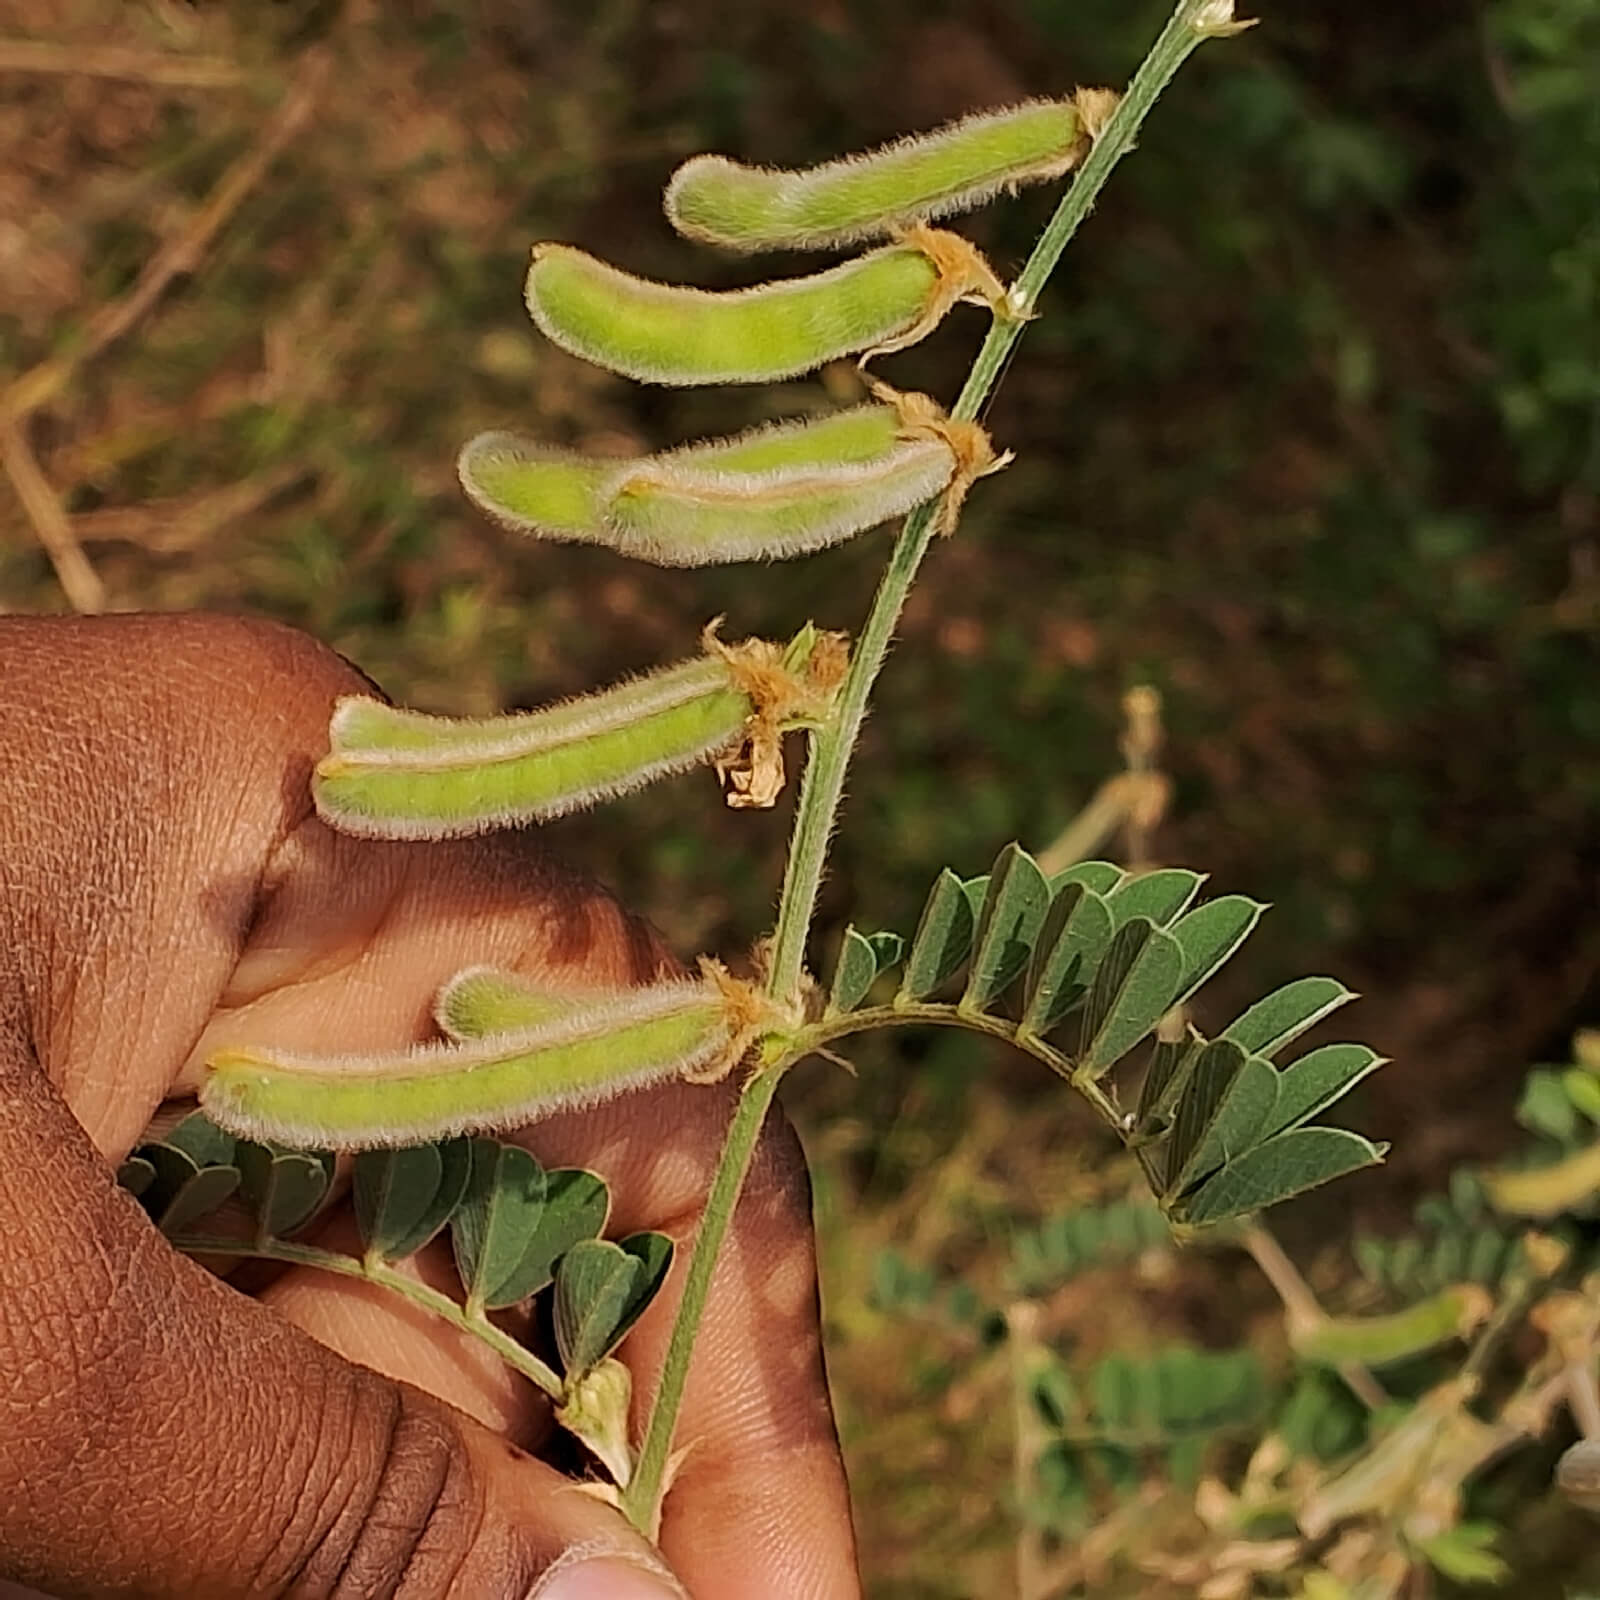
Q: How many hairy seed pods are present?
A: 8